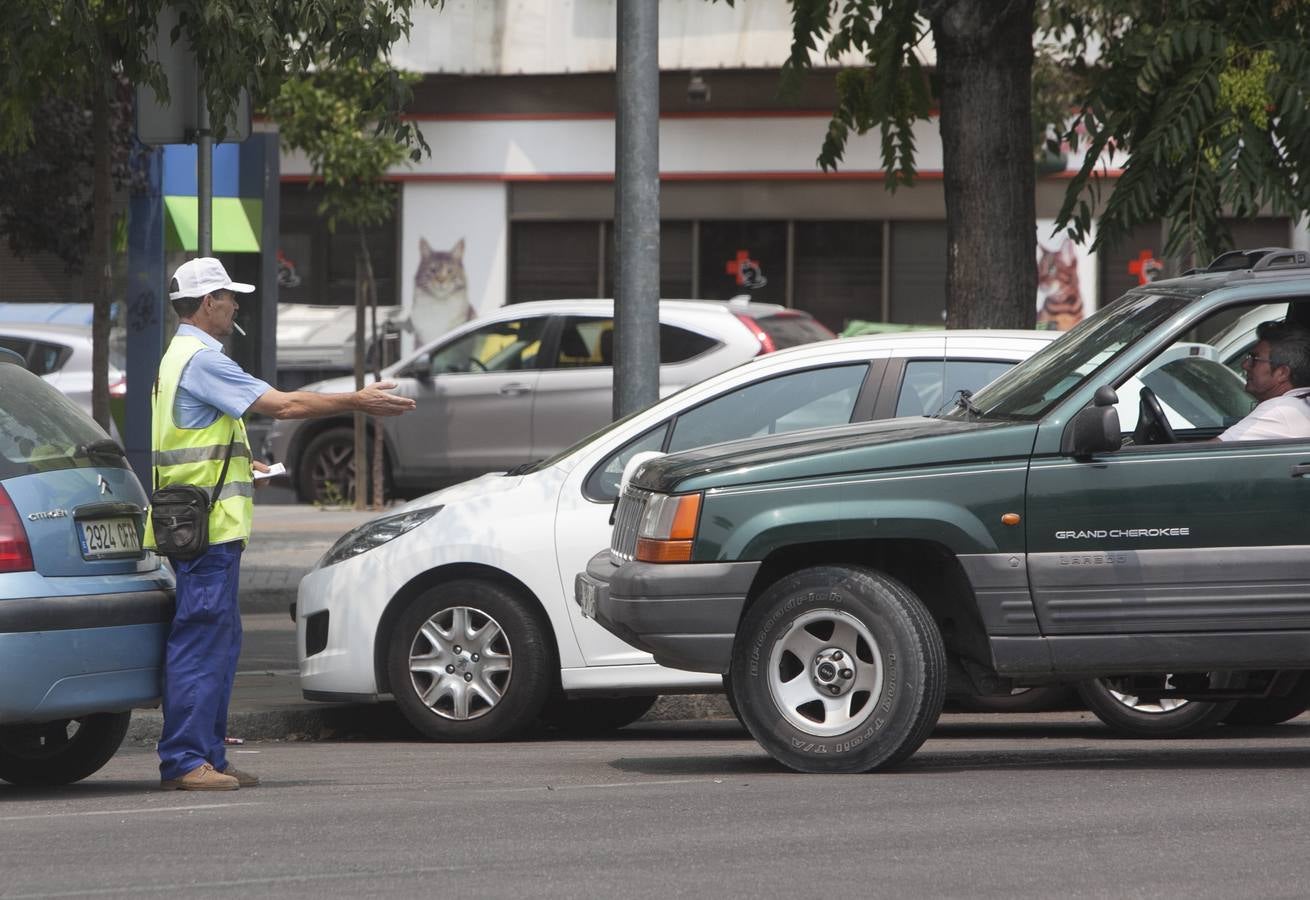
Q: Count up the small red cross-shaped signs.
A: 3